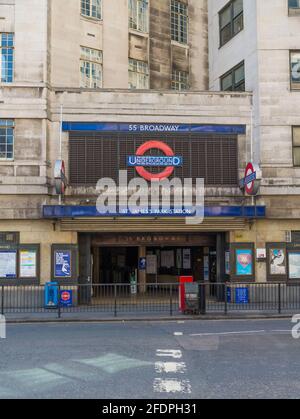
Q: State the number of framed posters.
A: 6